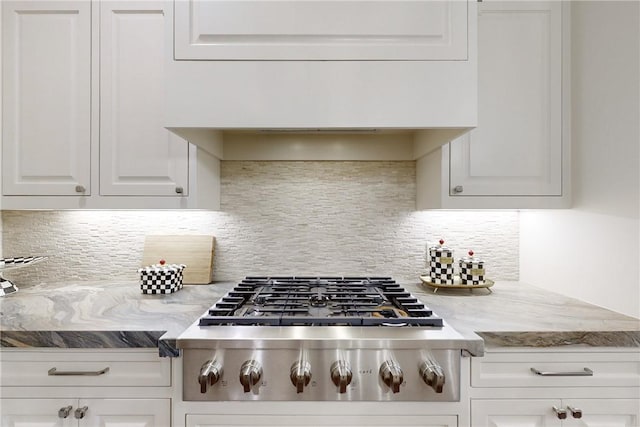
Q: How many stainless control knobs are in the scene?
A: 6